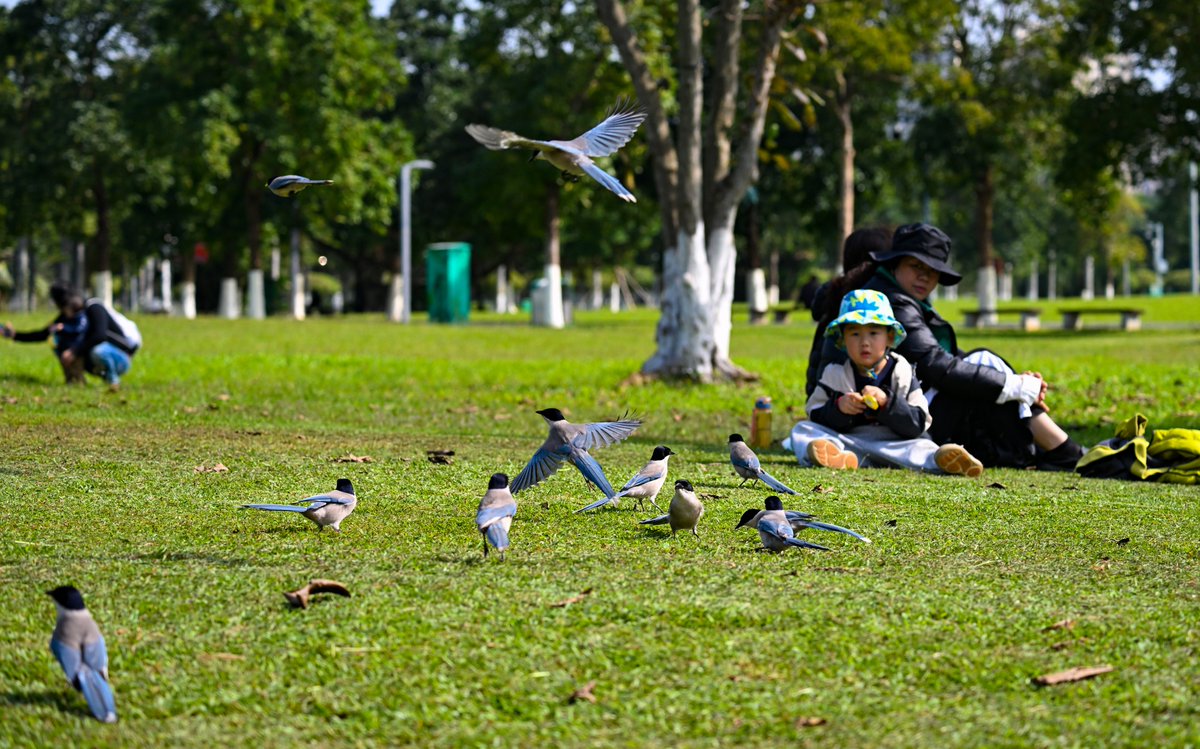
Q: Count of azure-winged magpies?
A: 11